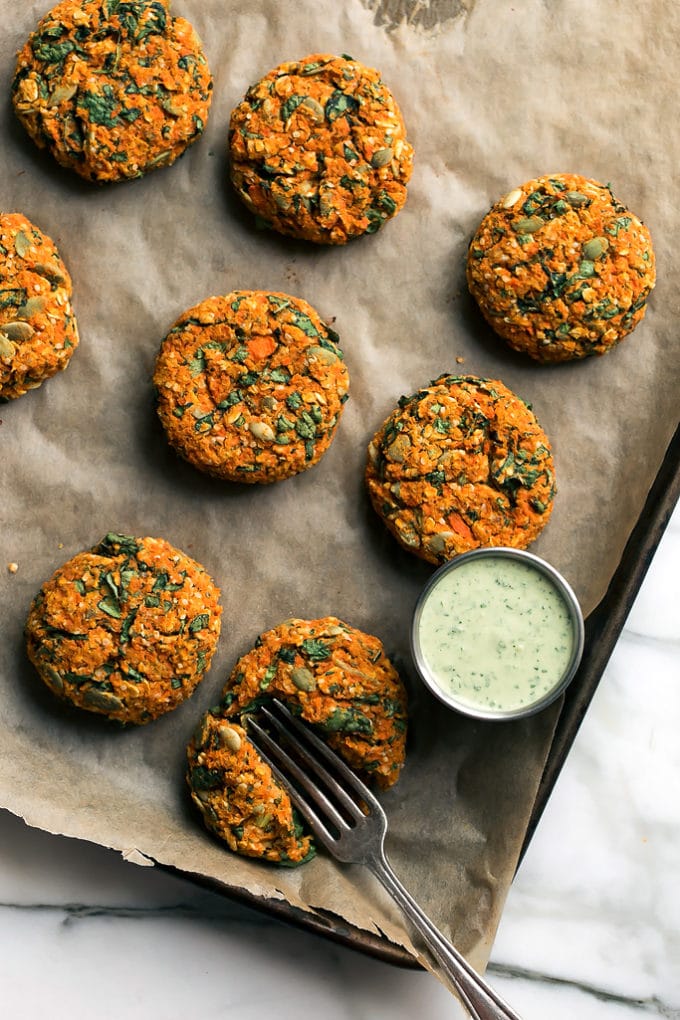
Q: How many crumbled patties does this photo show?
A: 1